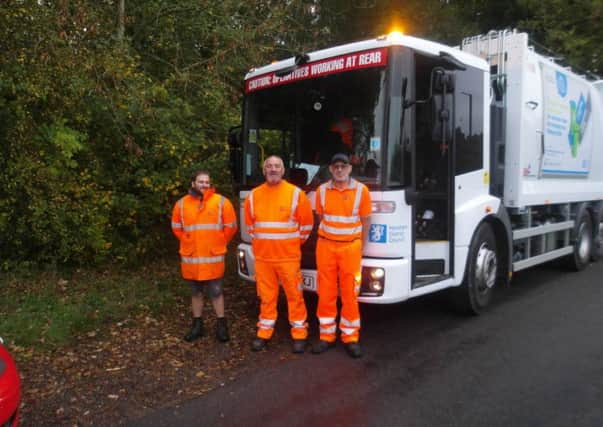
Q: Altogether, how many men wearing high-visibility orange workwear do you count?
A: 3